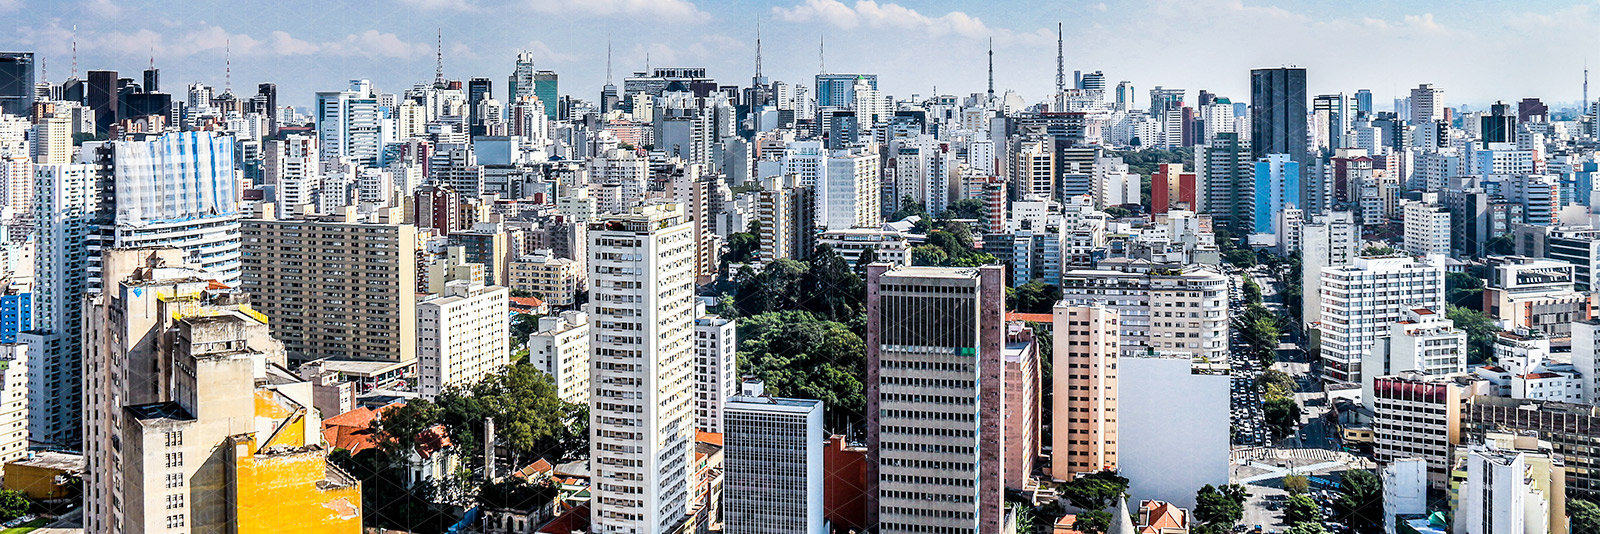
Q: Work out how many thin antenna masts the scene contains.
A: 12